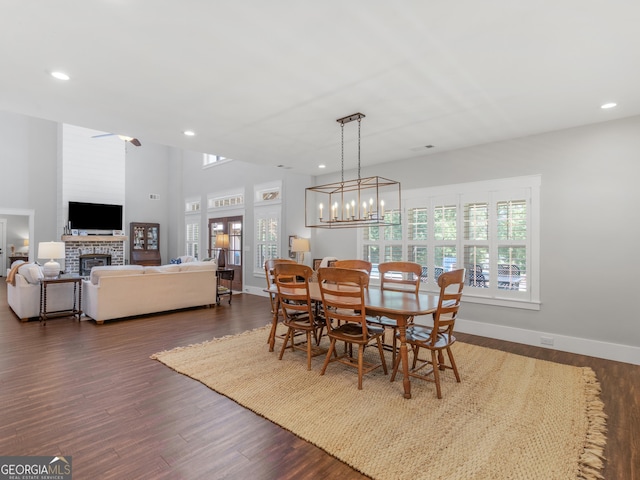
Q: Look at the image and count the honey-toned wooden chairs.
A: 6